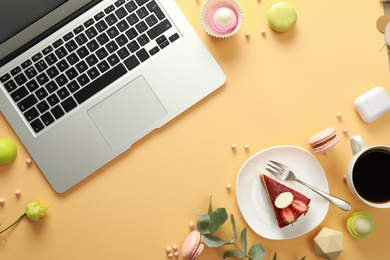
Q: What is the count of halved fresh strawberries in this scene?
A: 2